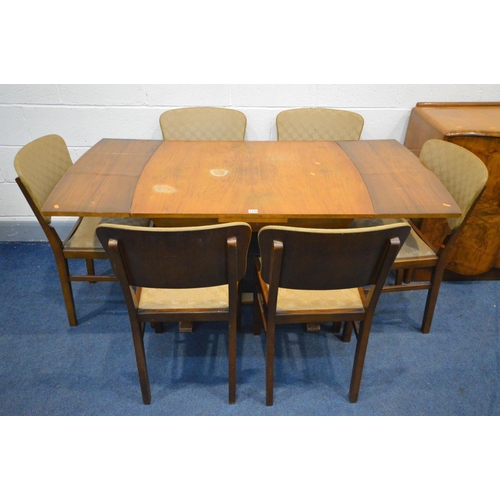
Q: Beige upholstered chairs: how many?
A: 6